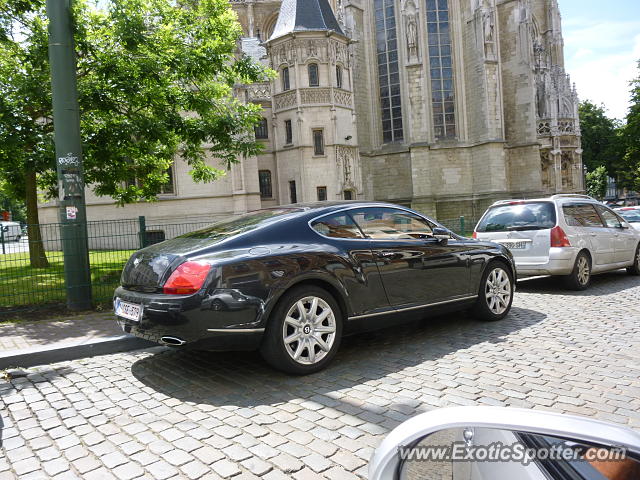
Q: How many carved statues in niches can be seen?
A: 2